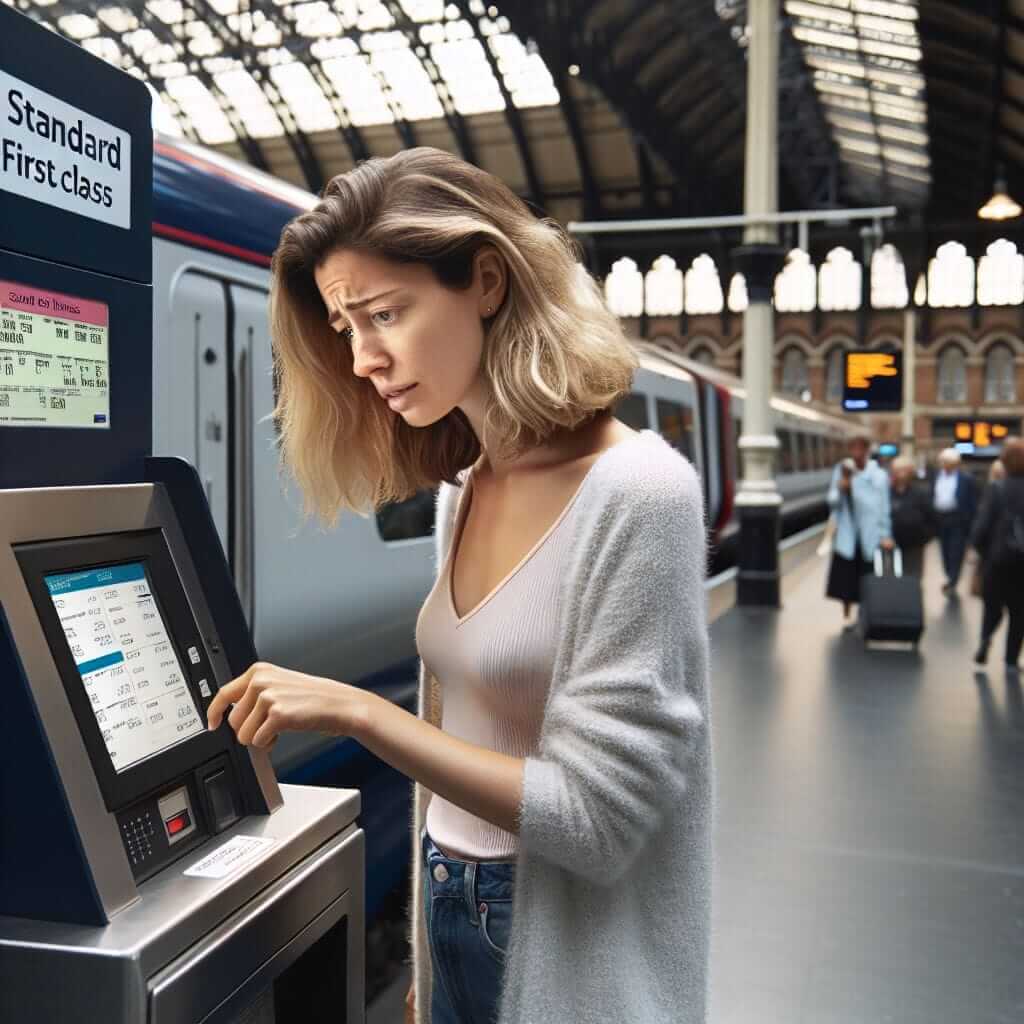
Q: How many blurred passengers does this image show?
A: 5